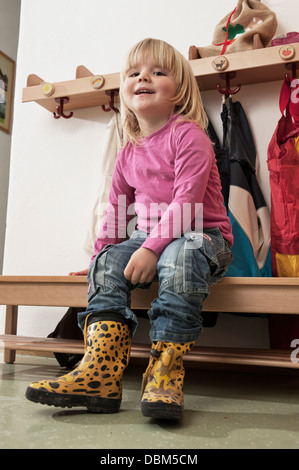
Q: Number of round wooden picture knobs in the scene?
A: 4